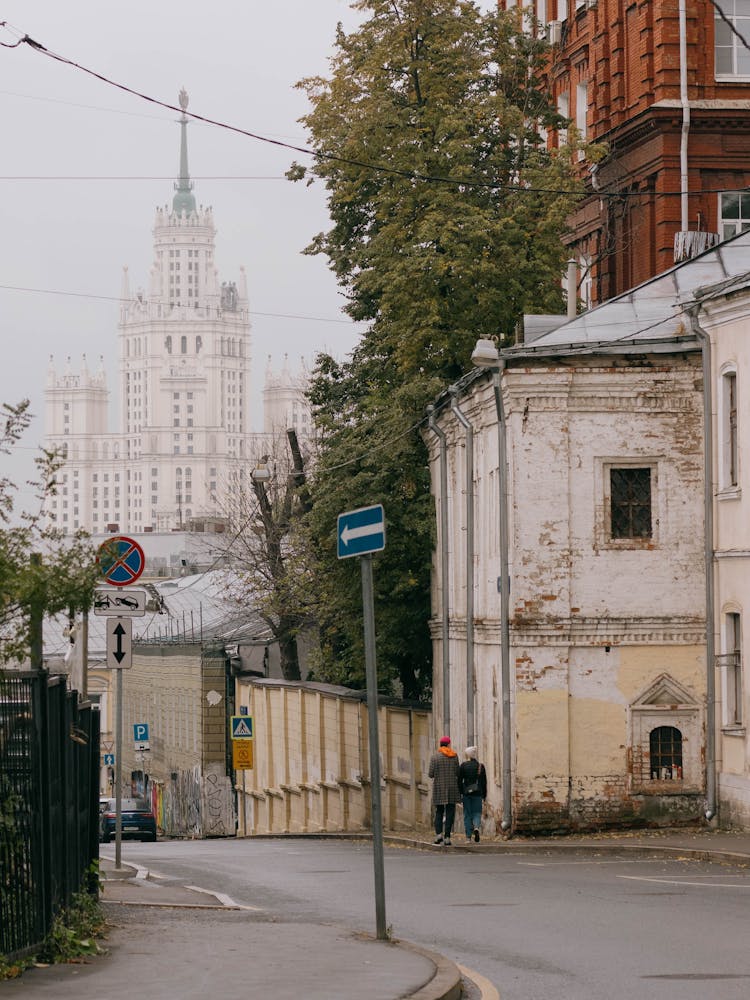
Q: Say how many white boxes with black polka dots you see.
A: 0